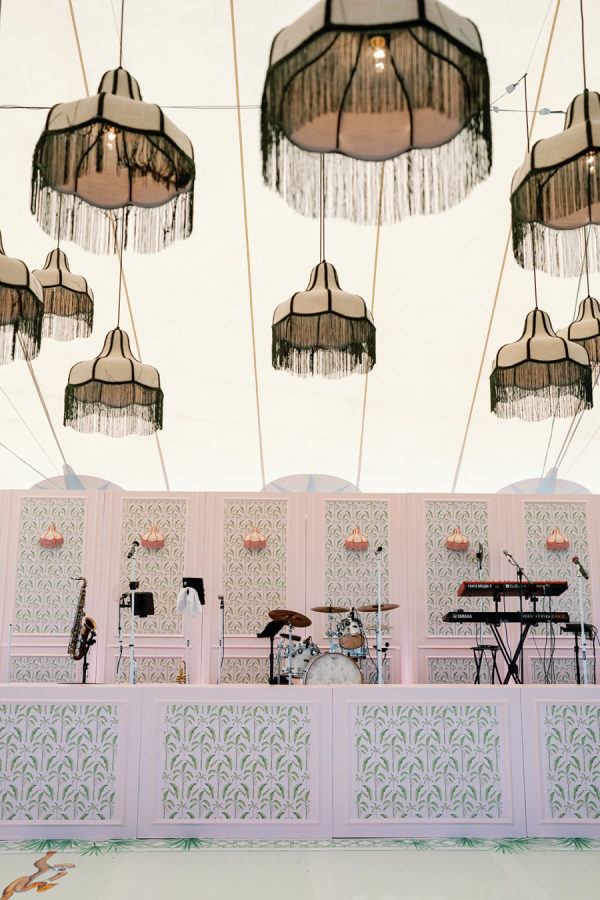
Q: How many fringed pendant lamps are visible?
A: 9